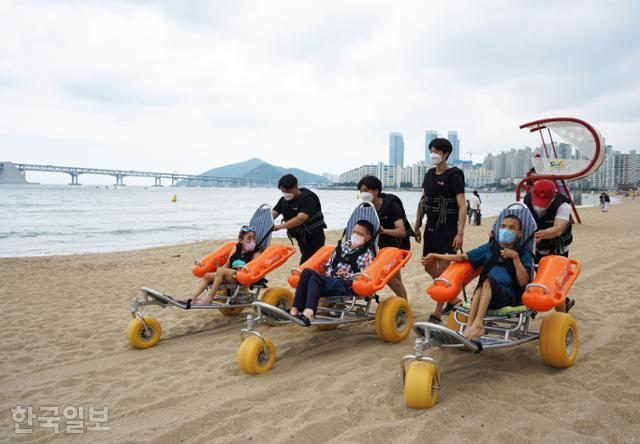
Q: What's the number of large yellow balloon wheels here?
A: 9